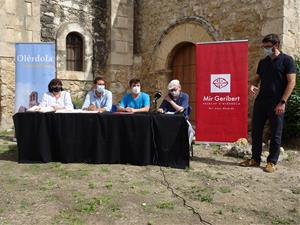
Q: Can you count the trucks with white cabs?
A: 0